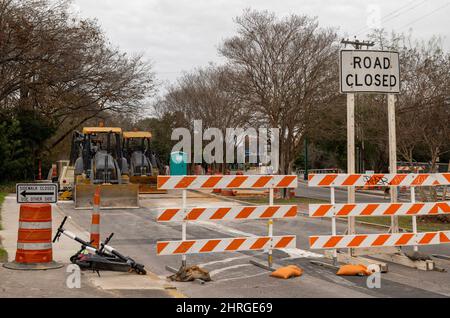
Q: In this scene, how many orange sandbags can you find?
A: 2